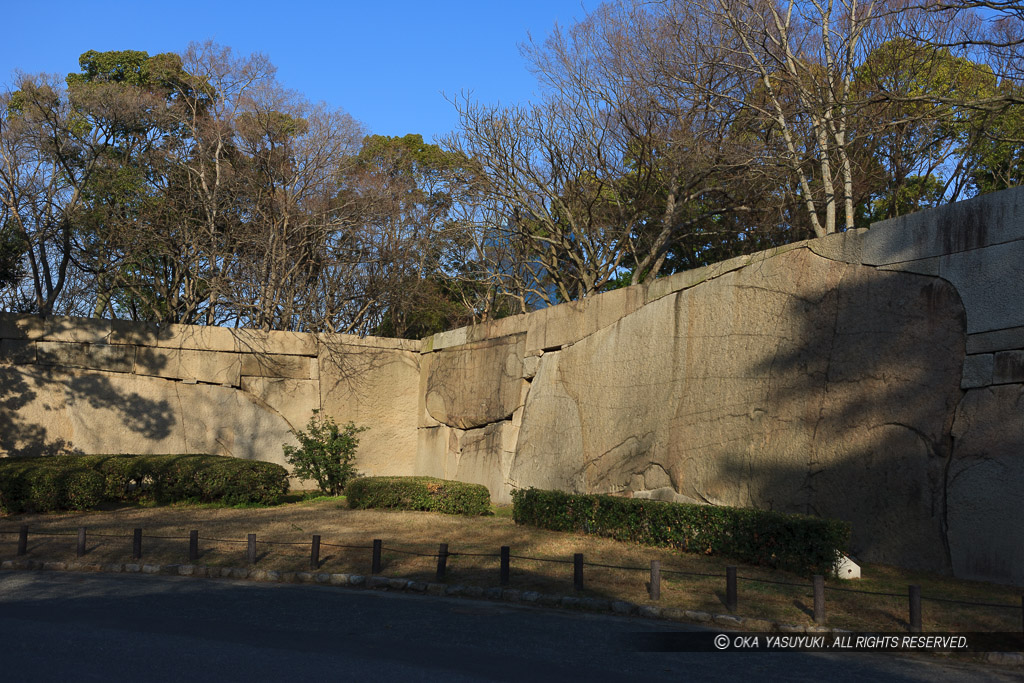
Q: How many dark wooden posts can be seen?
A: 14